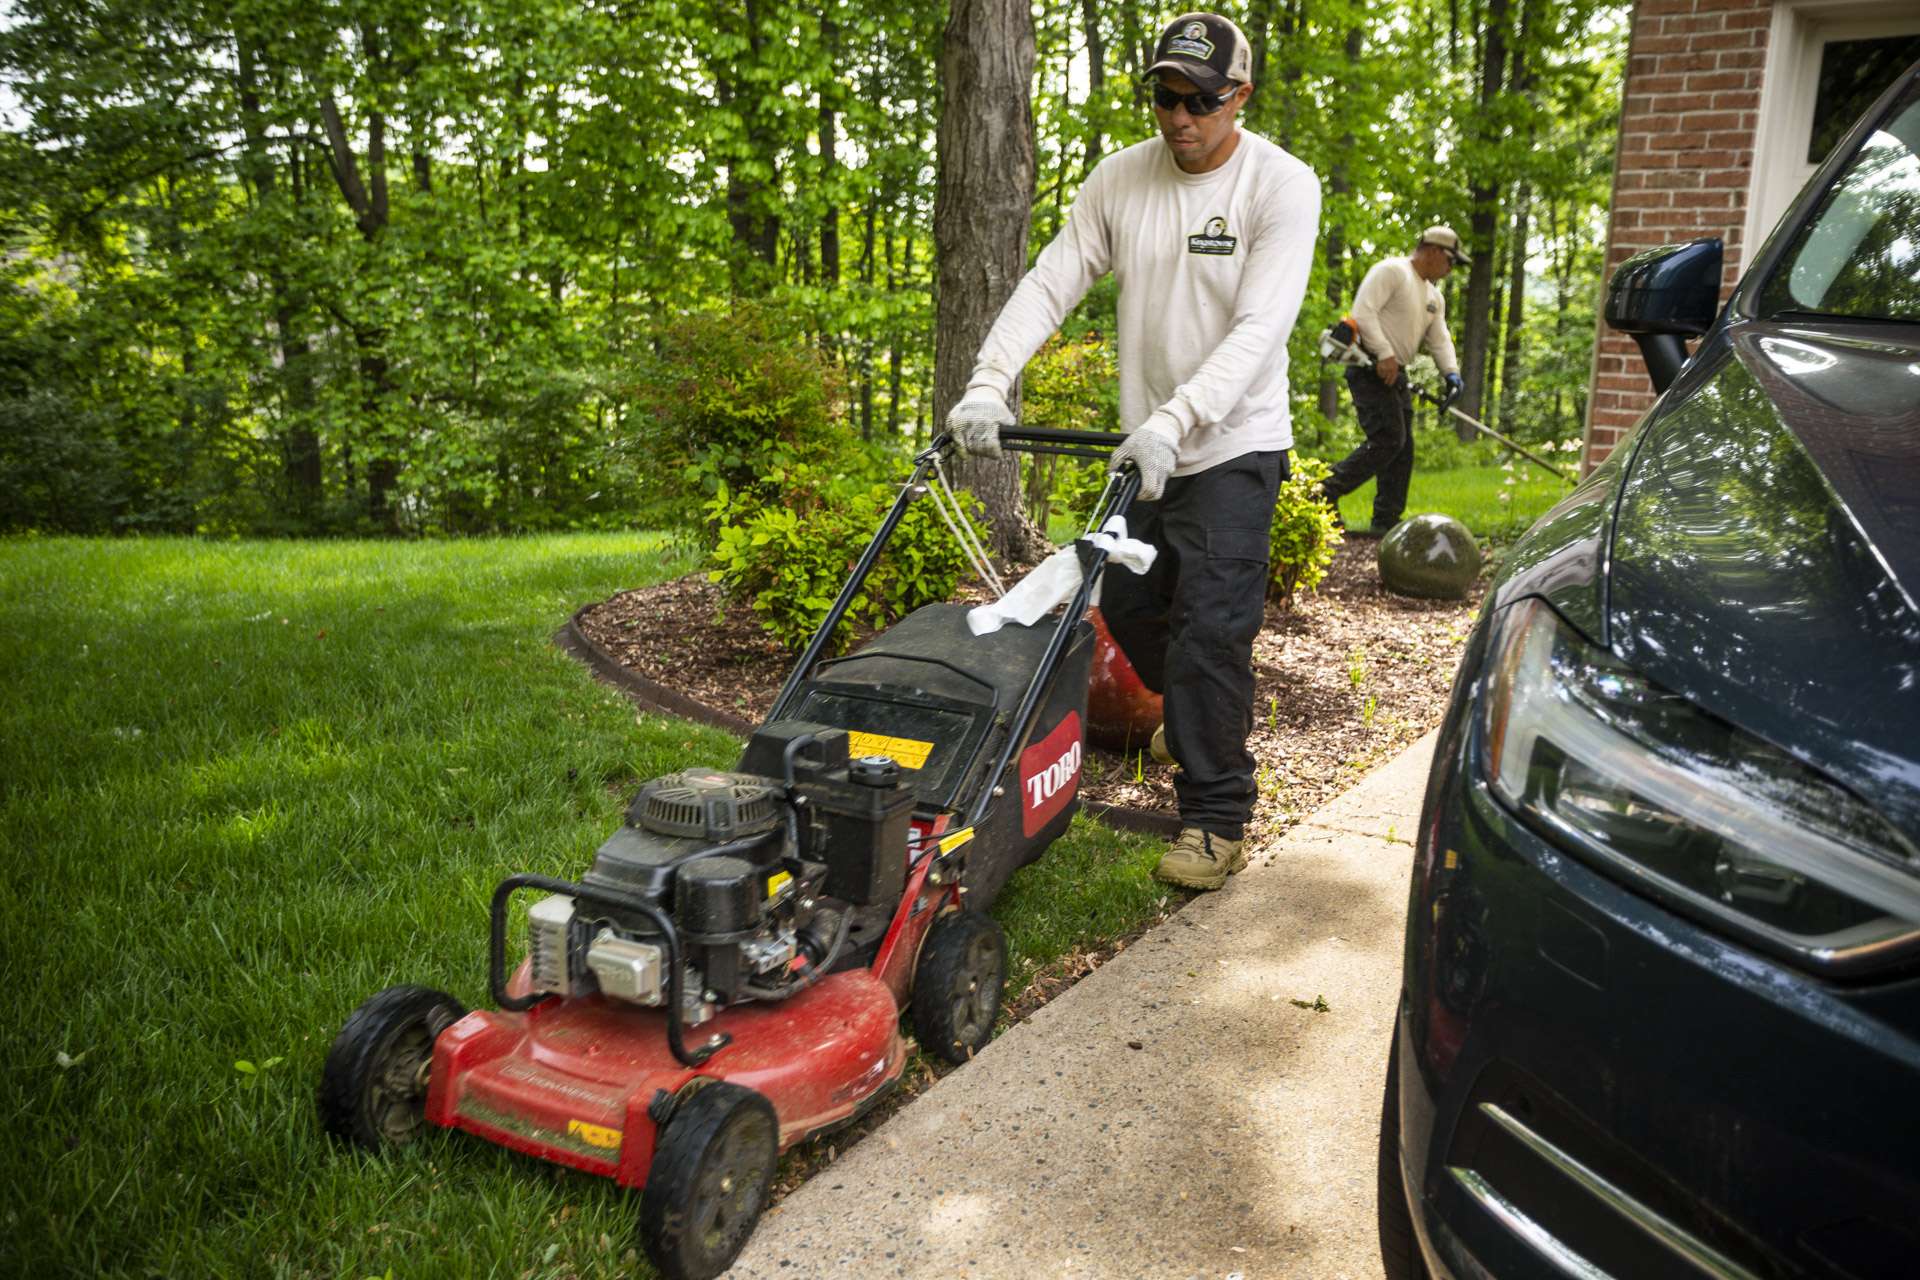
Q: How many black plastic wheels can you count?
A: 3